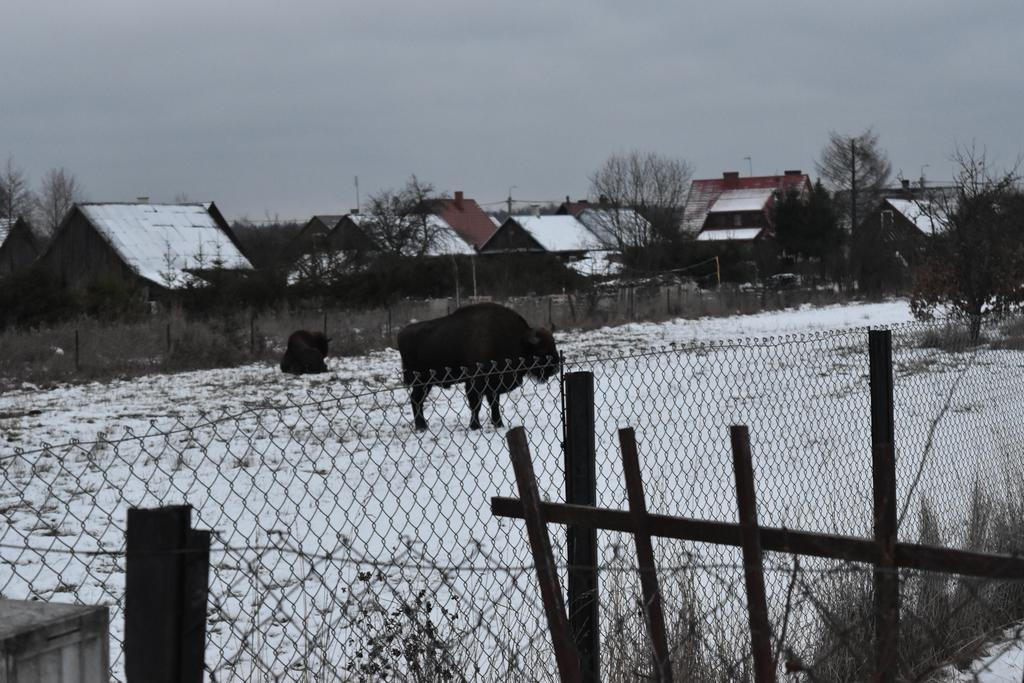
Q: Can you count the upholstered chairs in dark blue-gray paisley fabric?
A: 0